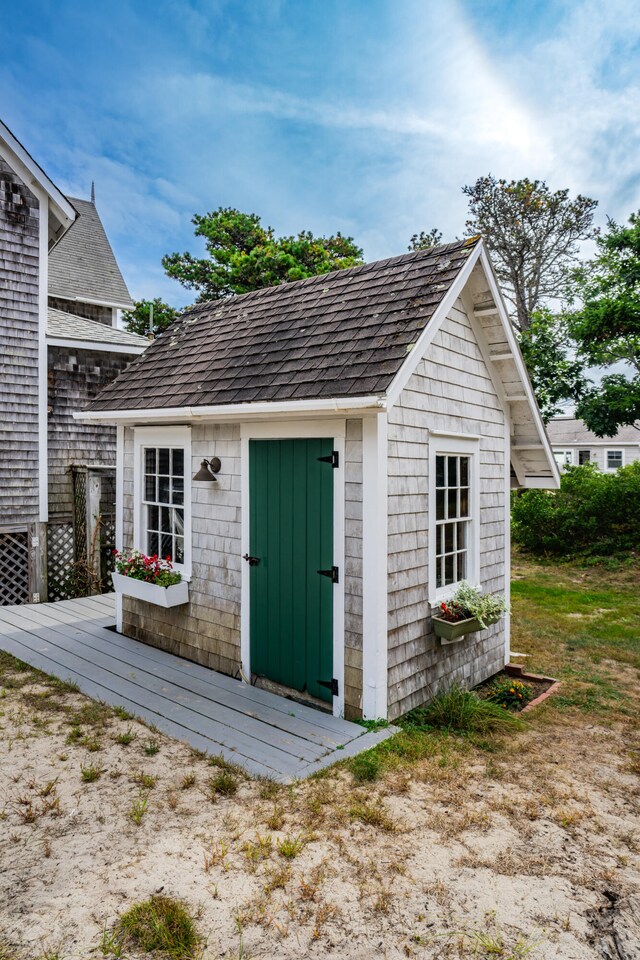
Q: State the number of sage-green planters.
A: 1